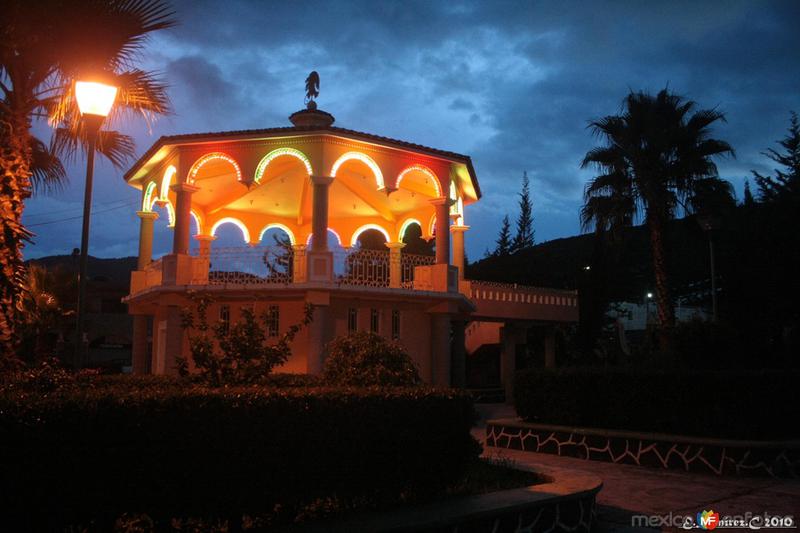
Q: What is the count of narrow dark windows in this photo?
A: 5